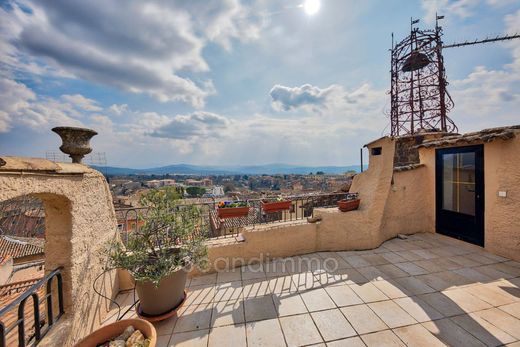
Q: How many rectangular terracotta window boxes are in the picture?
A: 3